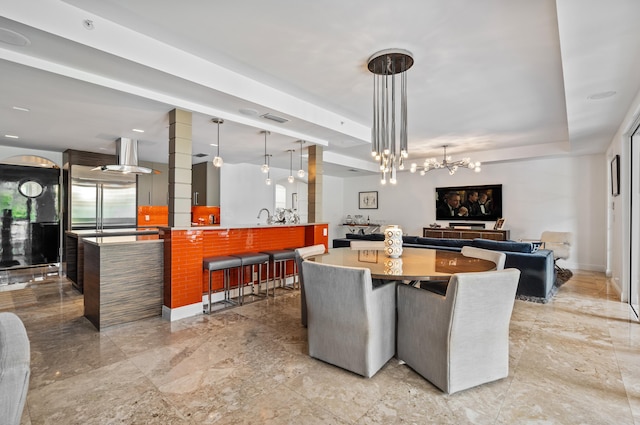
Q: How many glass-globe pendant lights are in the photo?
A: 5